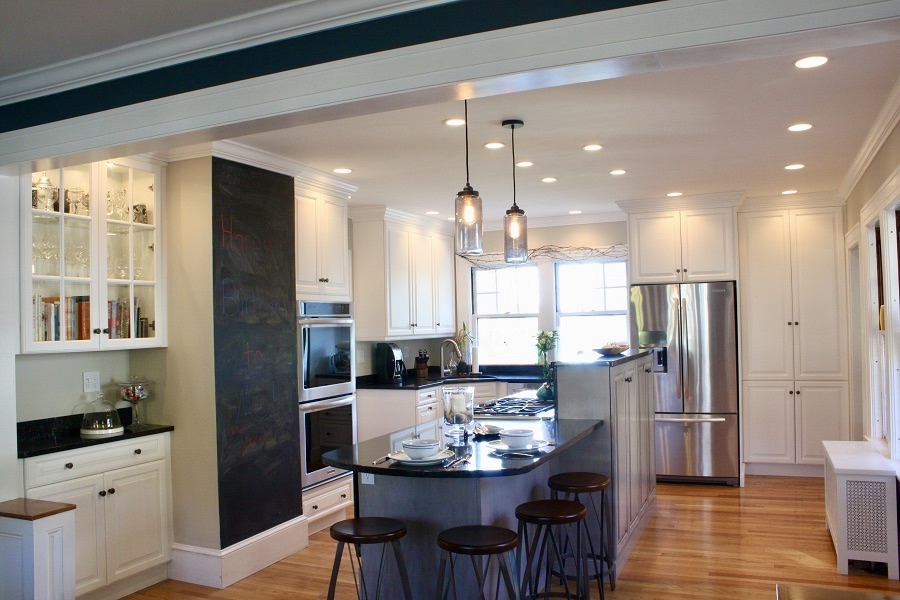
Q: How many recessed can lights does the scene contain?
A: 15